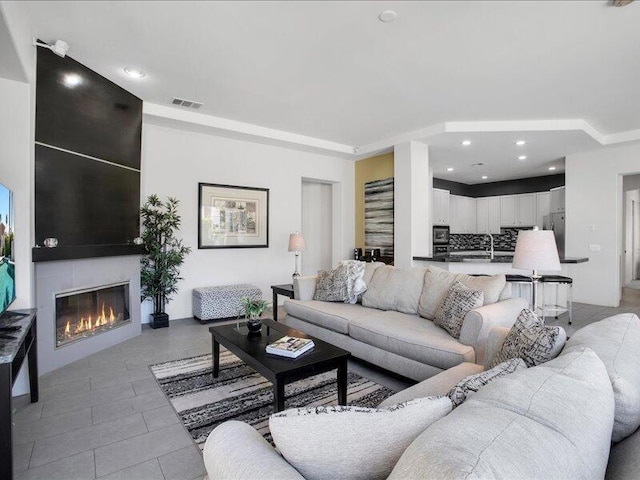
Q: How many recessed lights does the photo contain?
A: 7